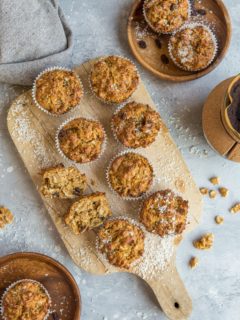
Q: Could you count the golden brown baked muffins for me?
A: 11